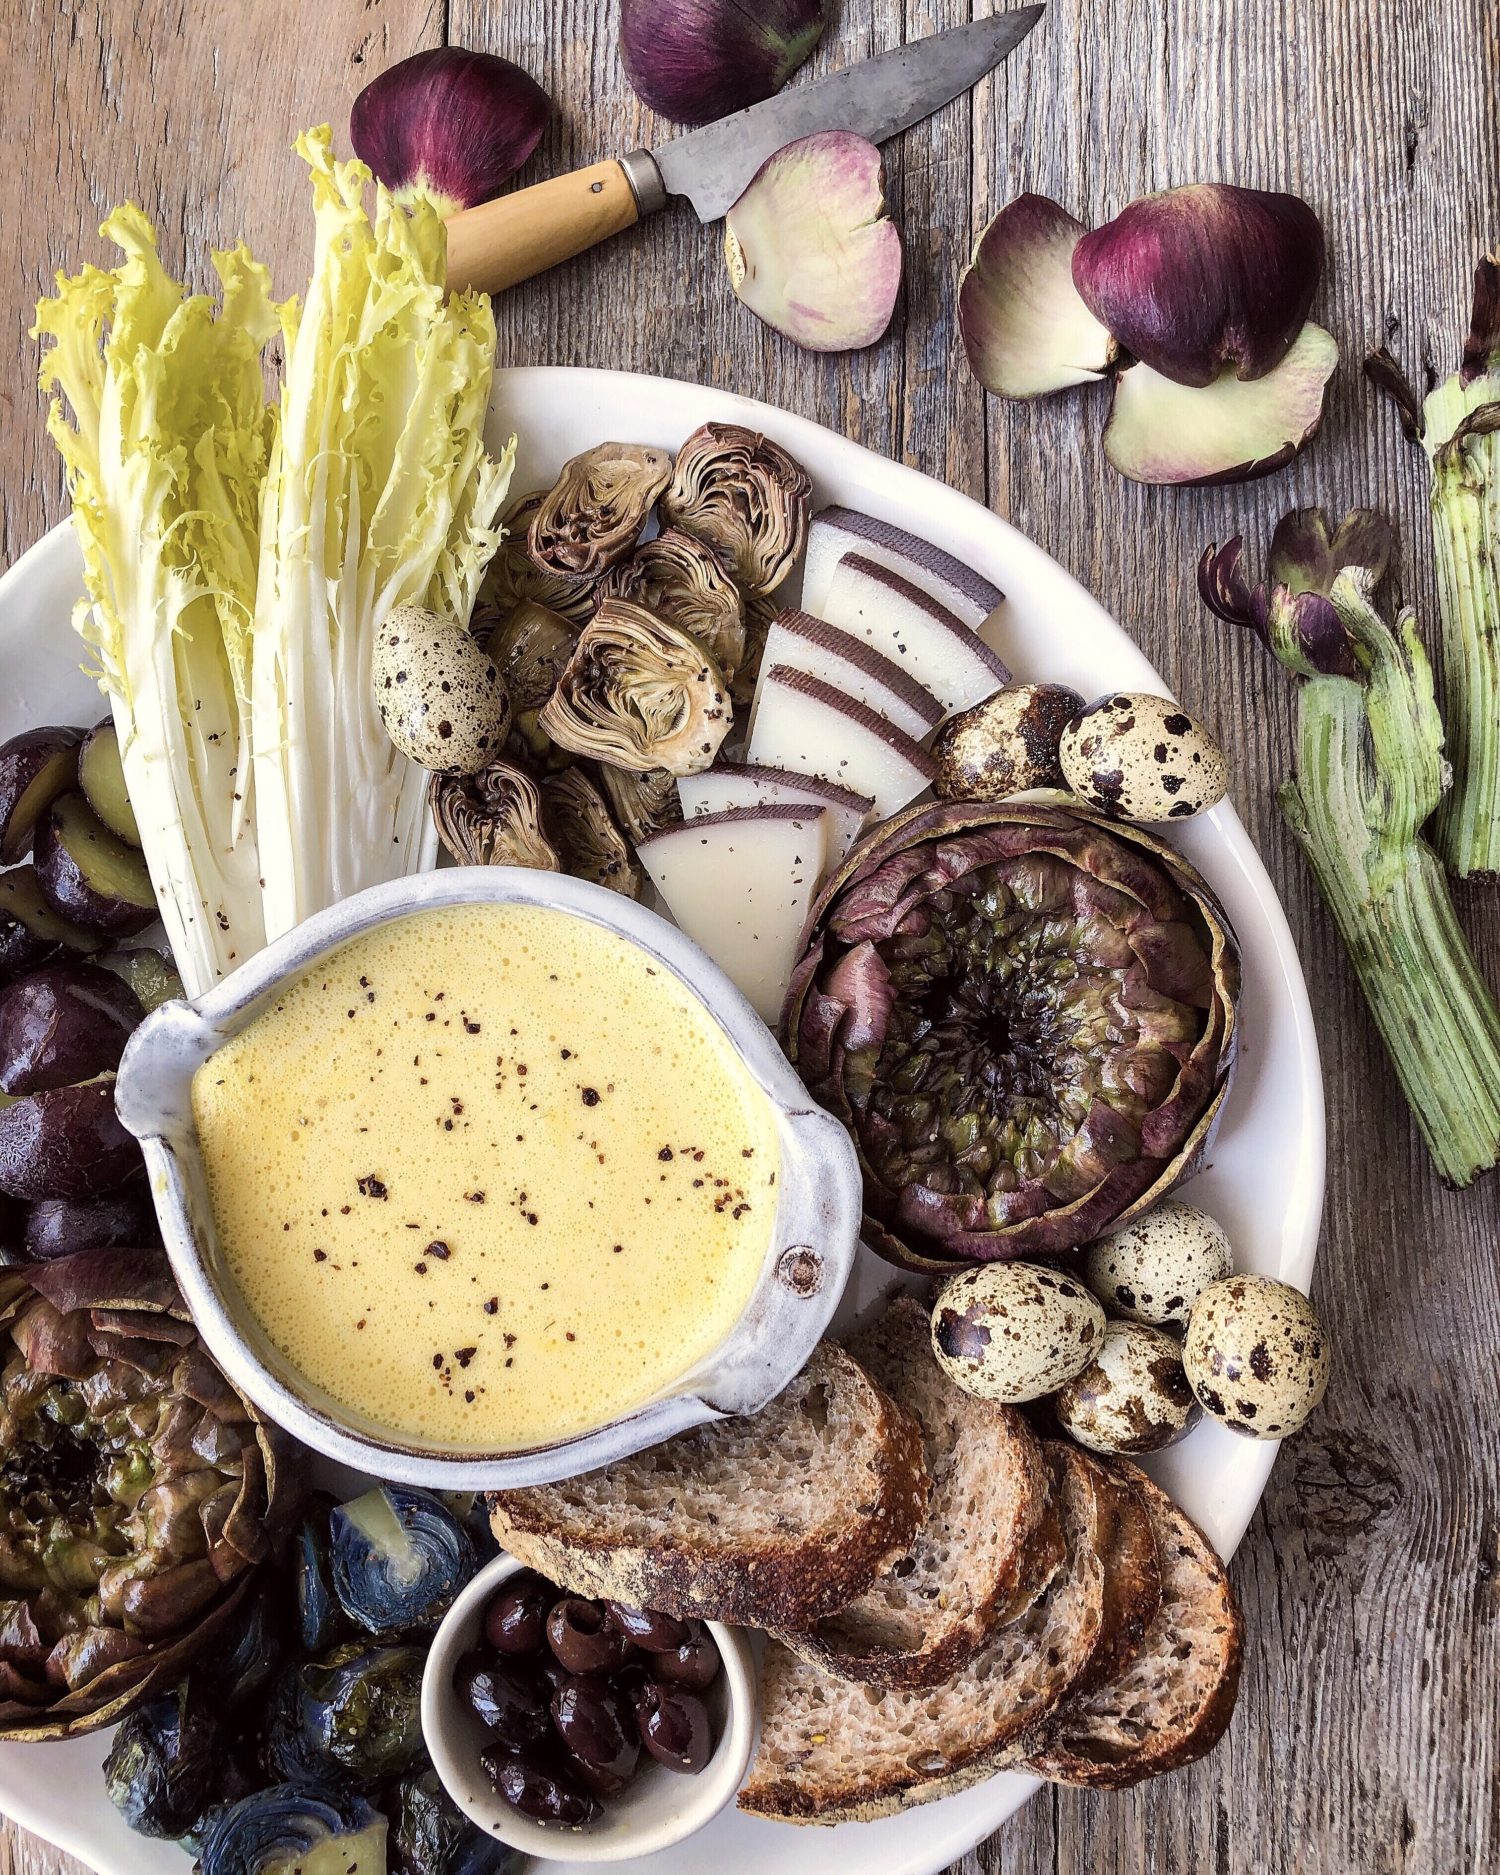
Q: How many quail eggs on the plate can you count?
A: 7